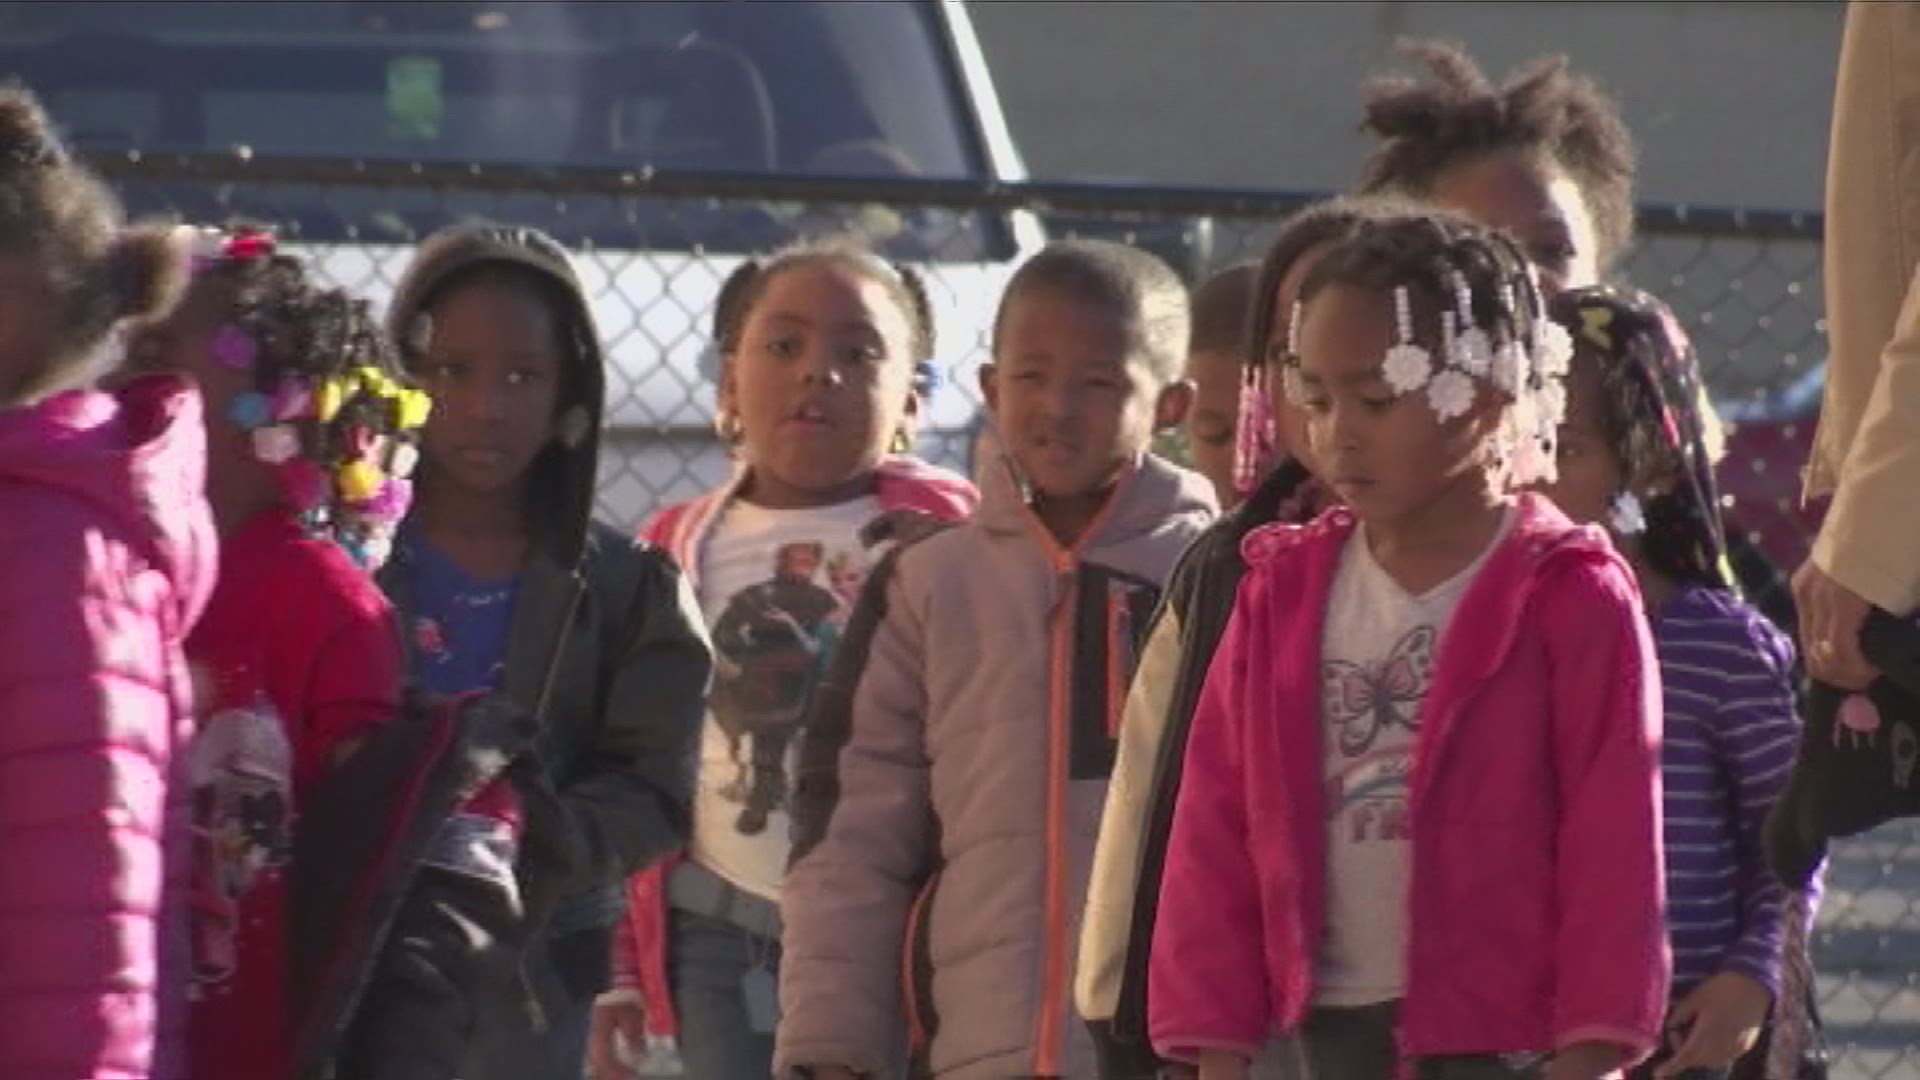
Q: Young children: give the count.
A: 10